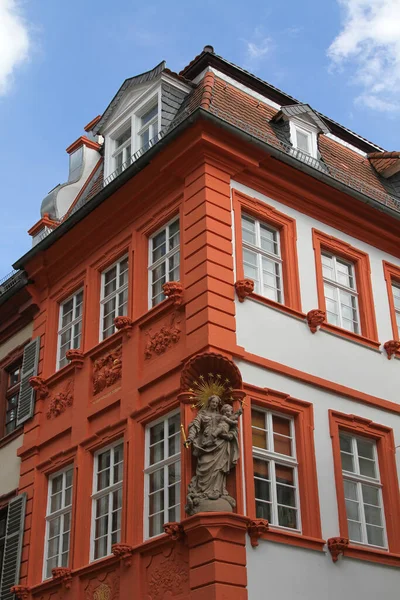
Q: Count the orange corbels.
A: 13